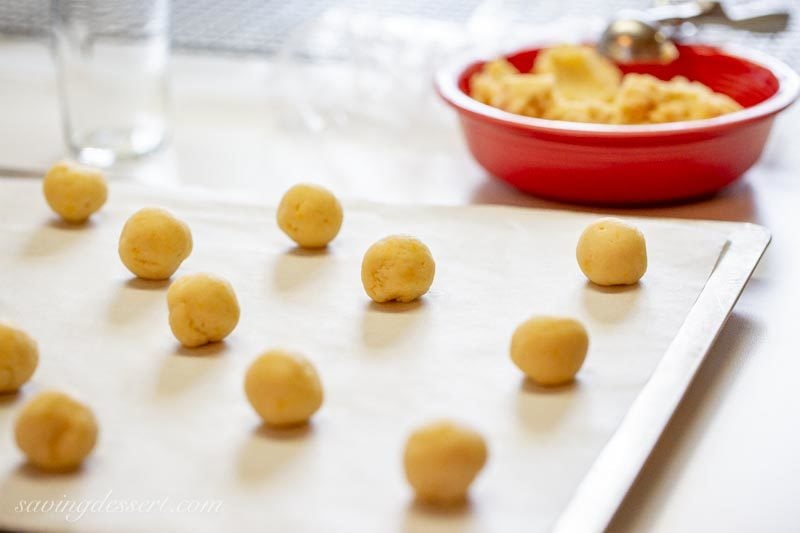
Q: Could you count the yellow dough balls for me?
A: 11